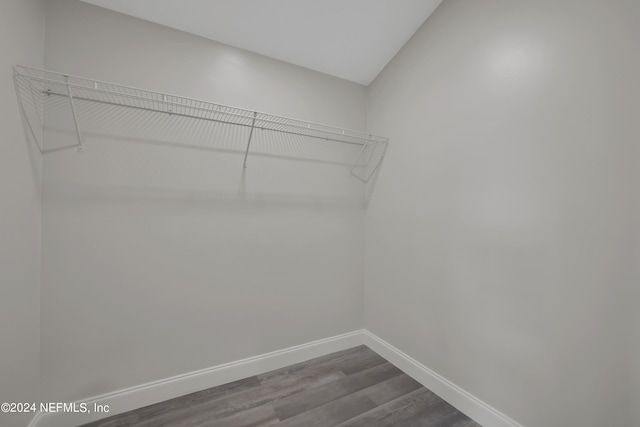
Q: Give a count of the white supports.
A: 3